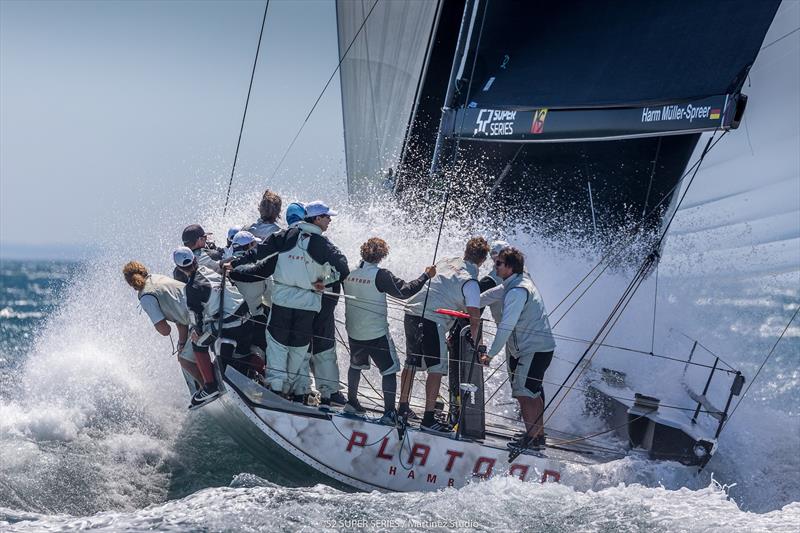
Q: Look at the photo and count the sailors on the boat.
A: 12